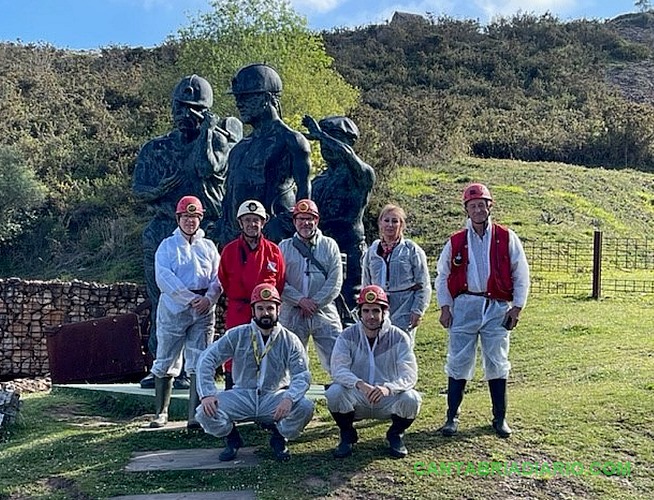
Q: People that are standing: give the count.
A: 5